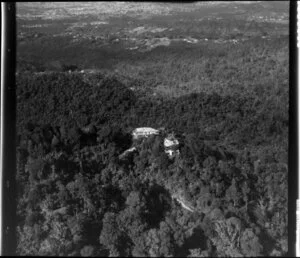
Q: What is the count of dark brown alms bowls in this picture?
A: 0